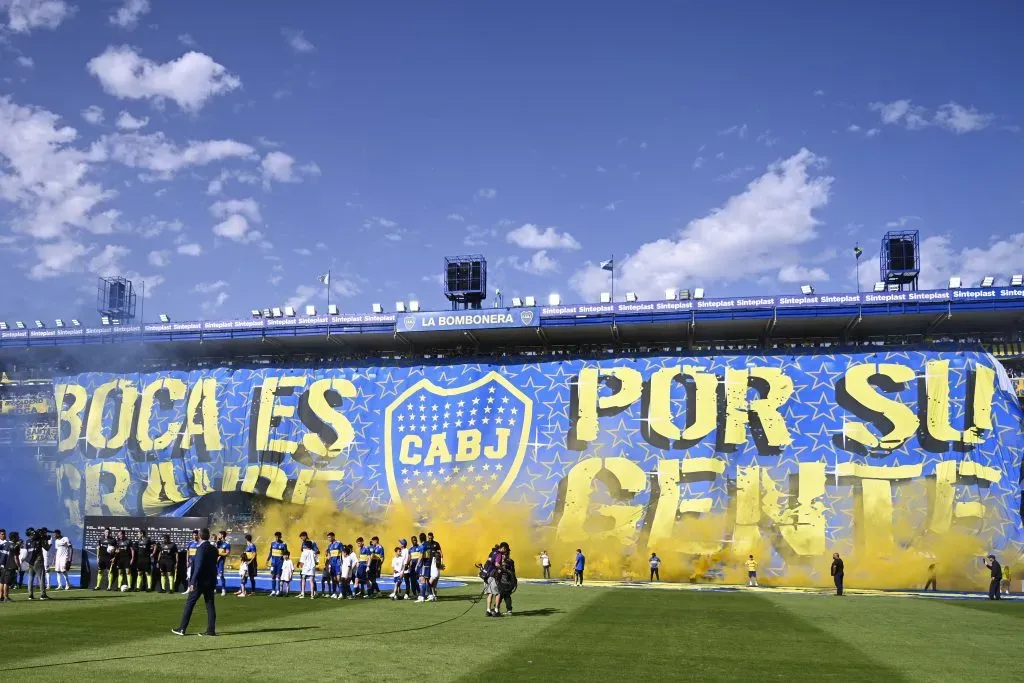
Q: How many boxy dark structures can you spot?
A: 3